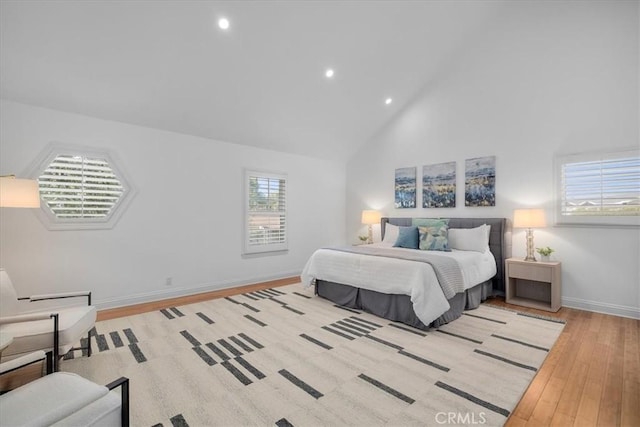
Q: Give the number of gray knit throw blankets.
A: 1